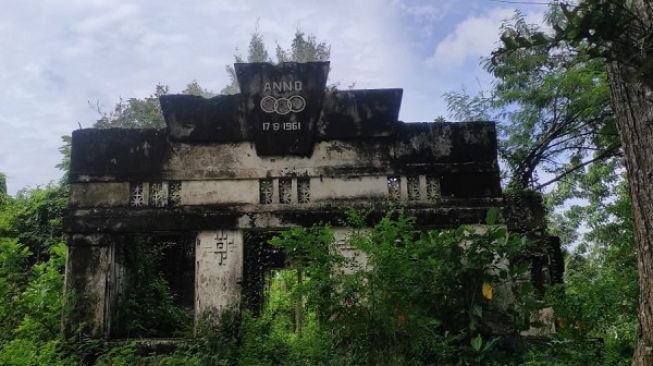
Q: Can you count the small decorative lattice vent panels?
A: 9